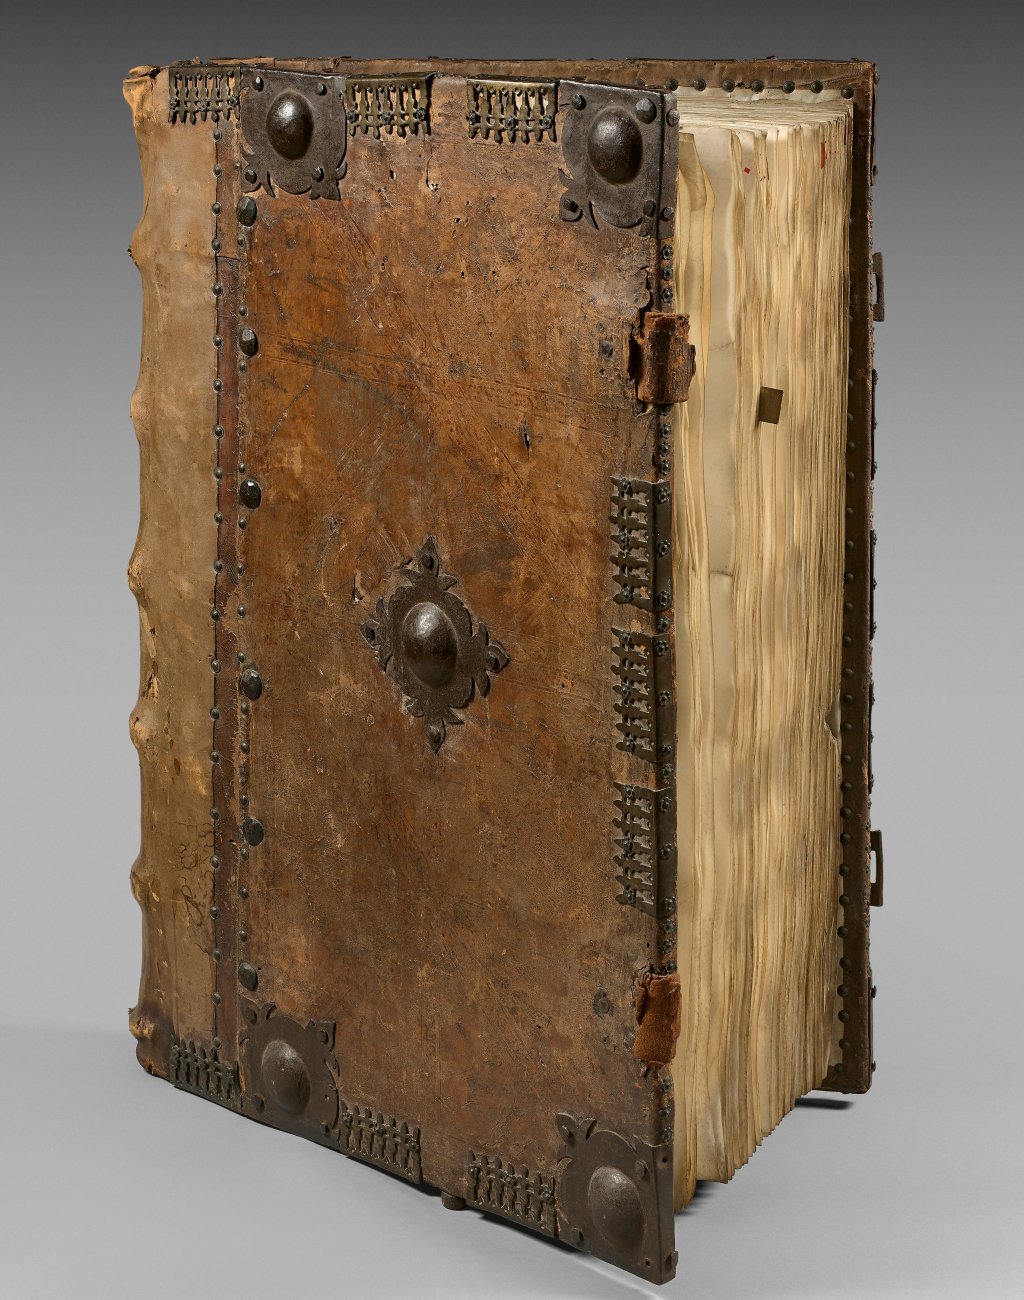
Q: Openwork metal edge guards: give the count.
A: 9